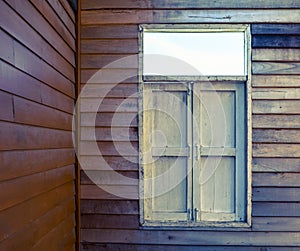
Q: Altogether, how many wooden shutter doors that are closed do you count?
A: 2